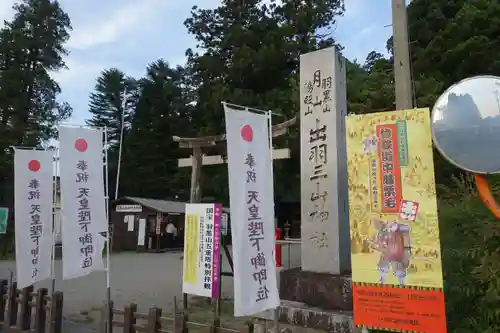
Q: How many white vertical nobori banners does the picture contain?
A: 3